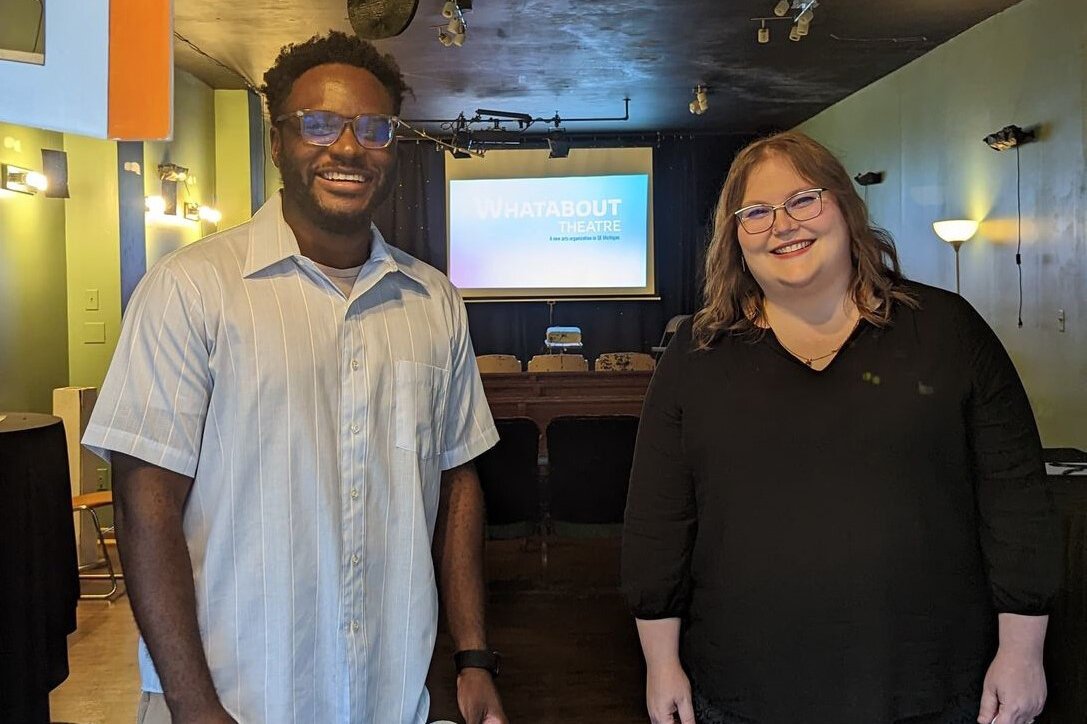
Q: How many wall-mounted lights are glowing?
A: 3